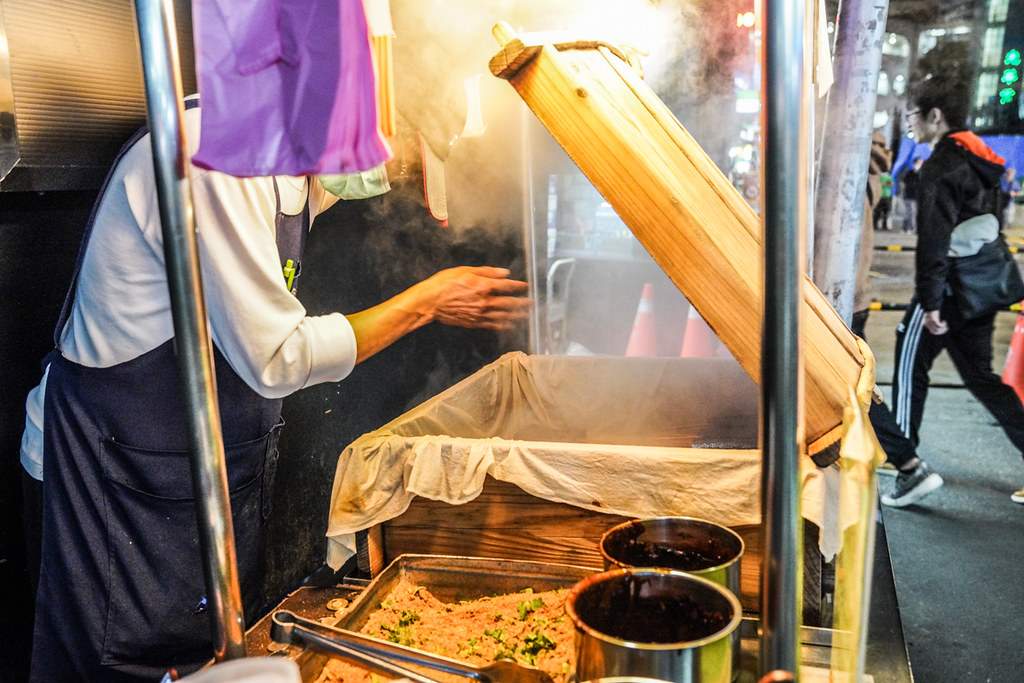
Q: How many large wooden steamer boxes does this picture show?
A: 1